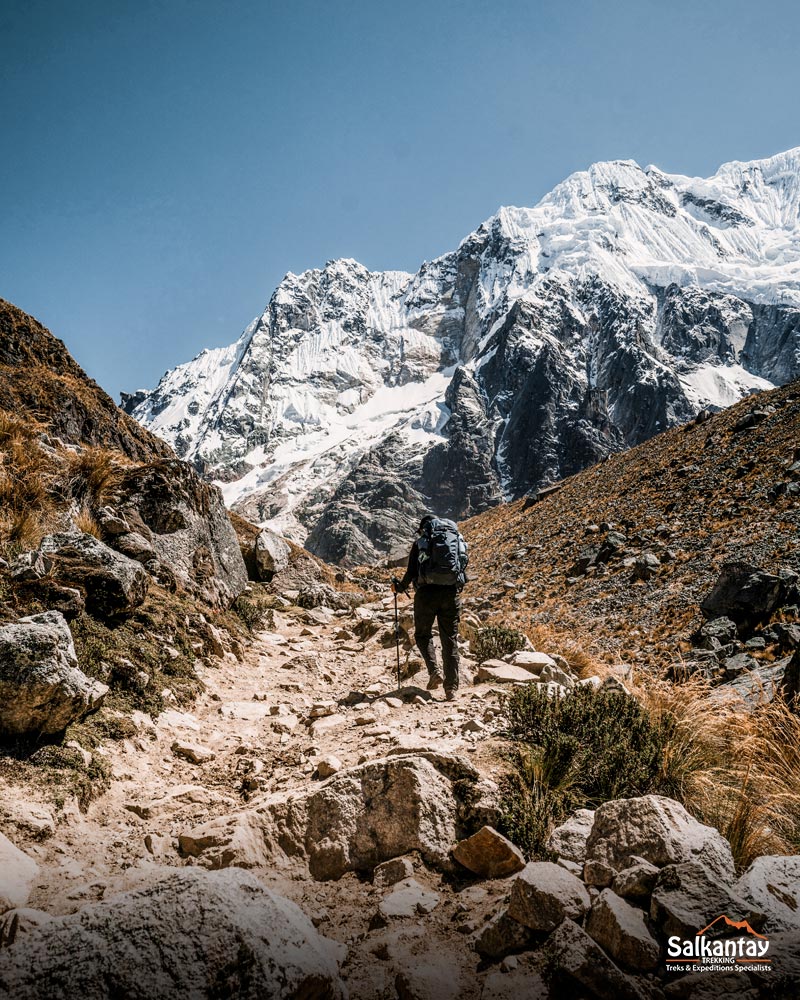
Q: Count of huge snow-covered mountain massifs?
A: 1